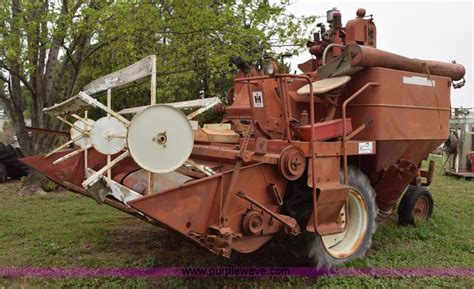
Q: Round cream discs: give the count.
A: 3